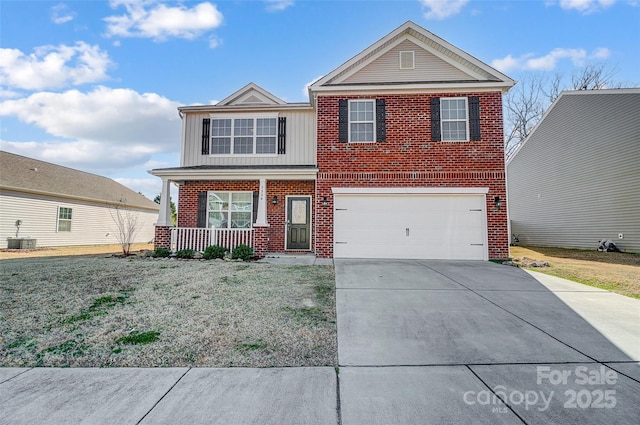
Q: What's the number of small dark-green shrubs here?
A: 4